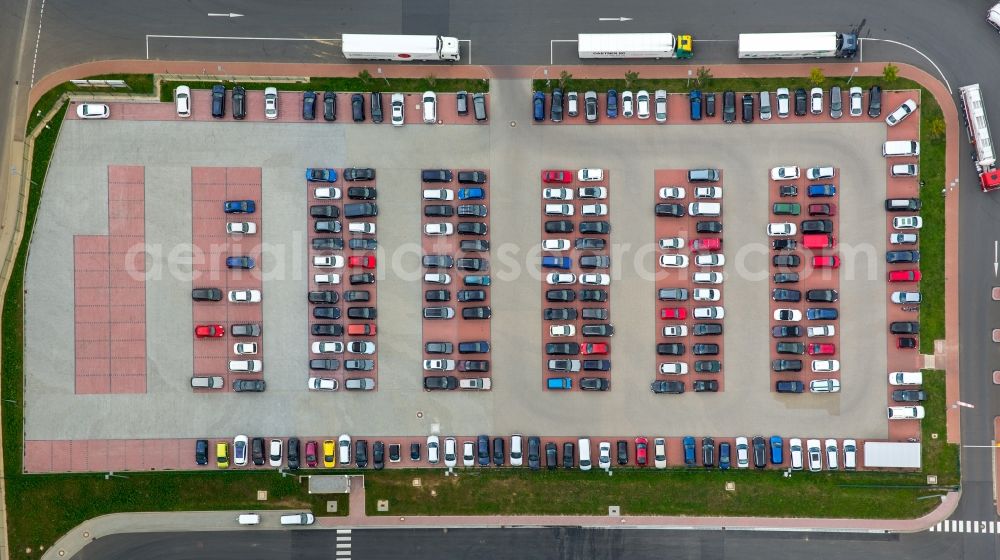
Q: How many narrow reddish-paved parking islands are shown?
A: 7